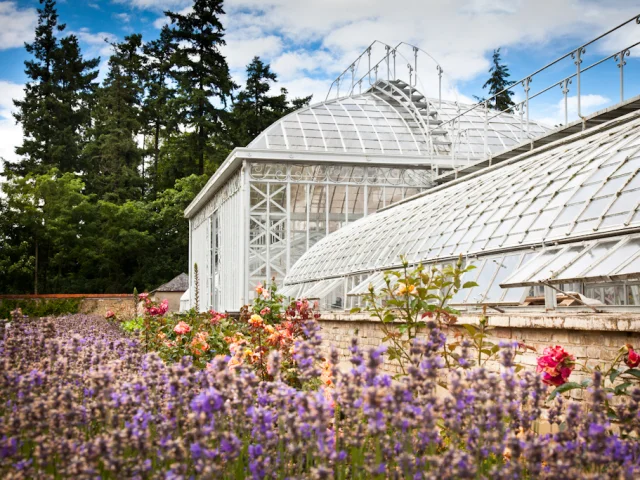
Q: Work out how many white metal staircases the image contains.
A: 1